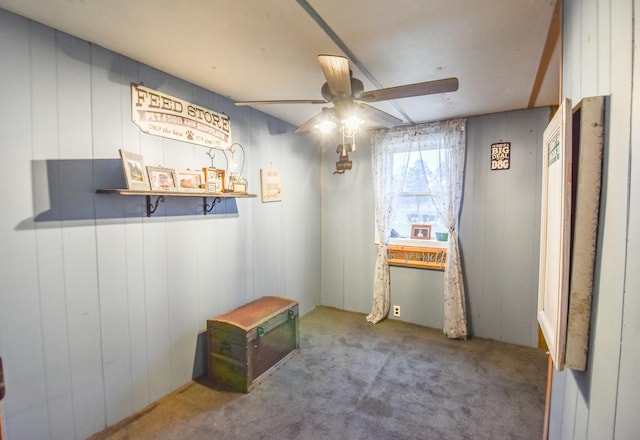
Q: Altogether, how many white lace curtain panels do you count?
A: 2